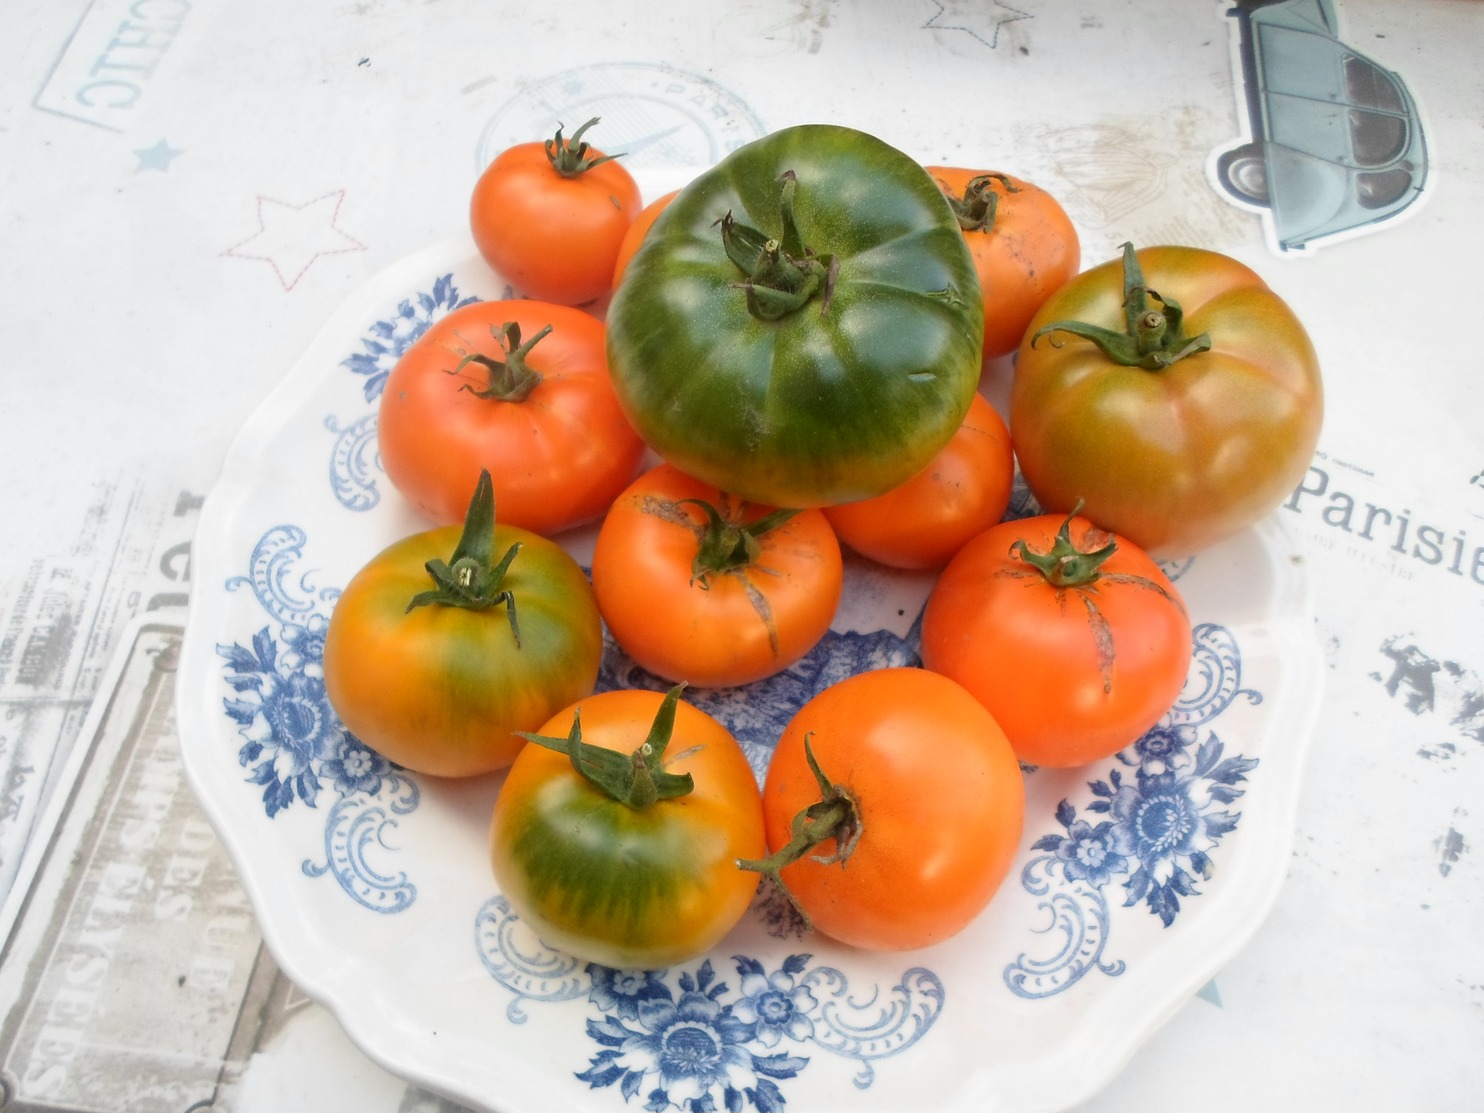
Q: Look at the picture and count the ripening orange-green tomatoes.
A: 3